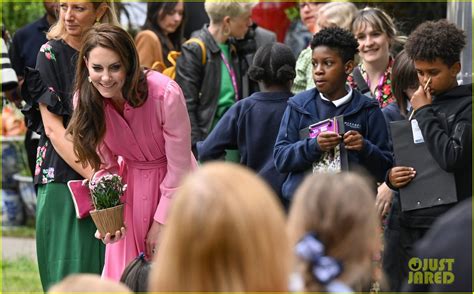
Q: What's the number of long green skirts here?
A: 1